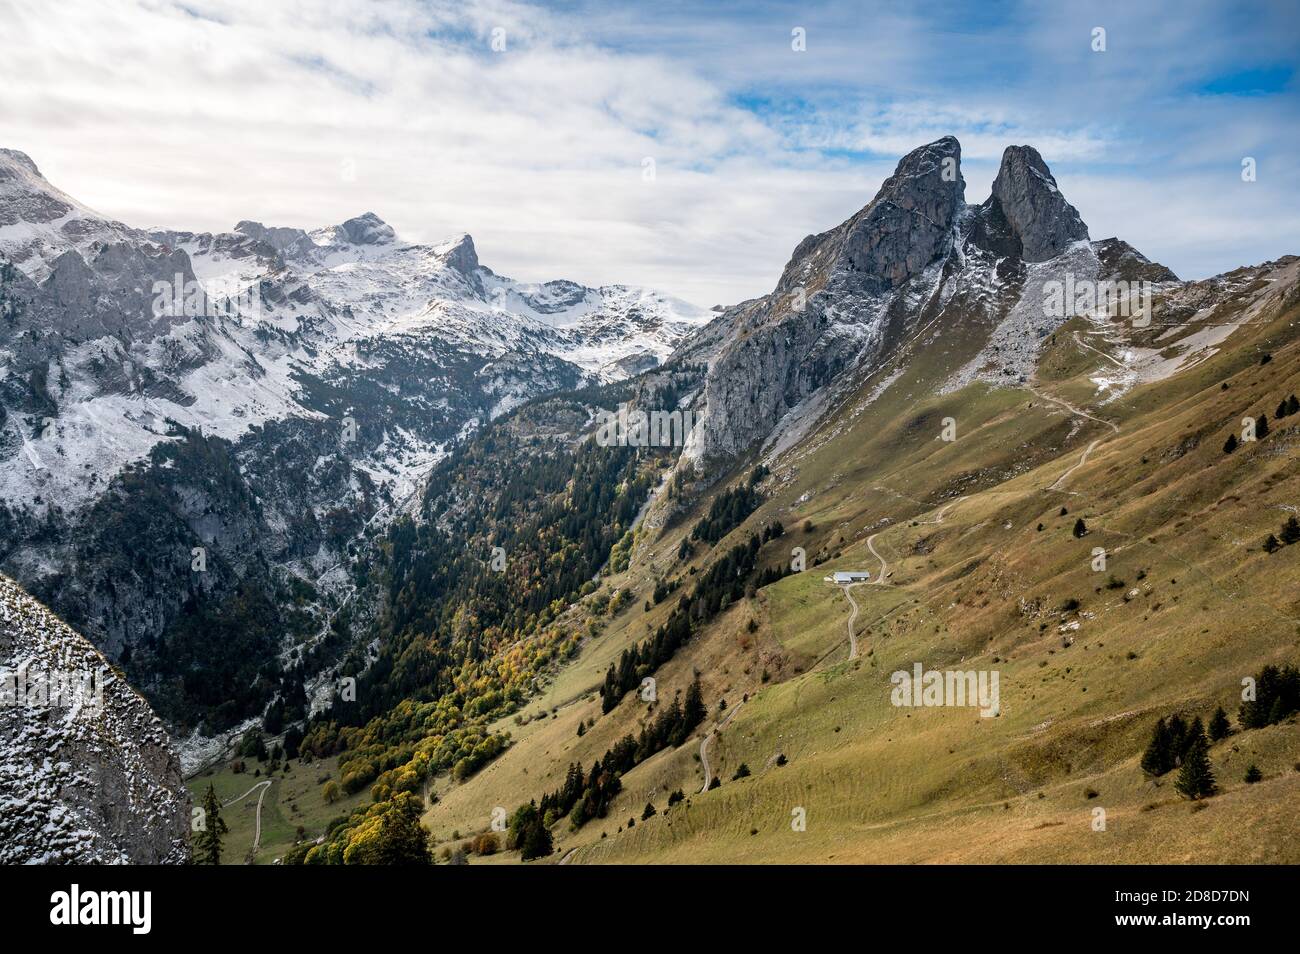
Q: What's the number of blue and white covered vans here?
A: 0